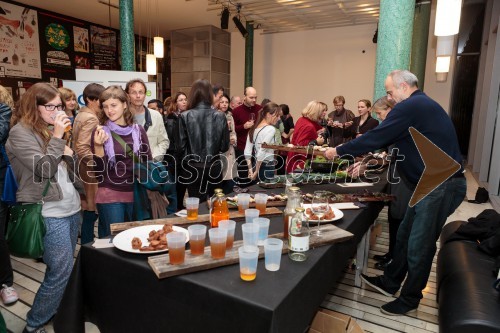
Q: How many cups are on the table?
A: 12